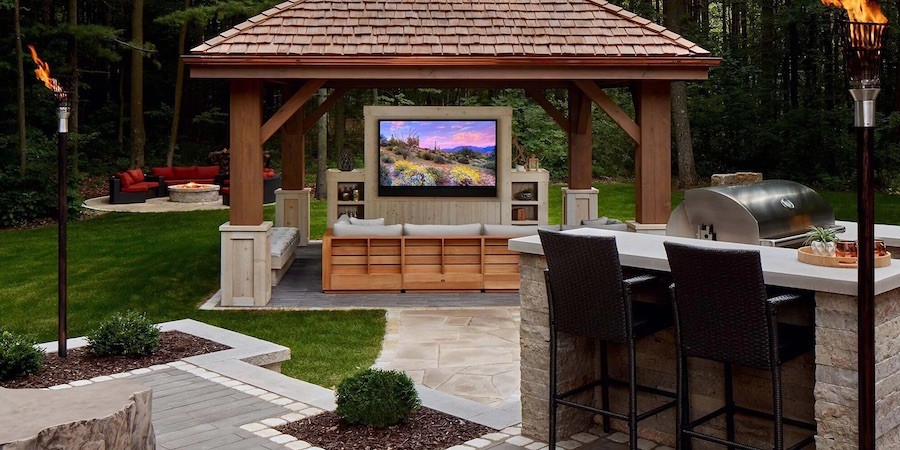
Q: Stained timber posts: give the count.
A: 4